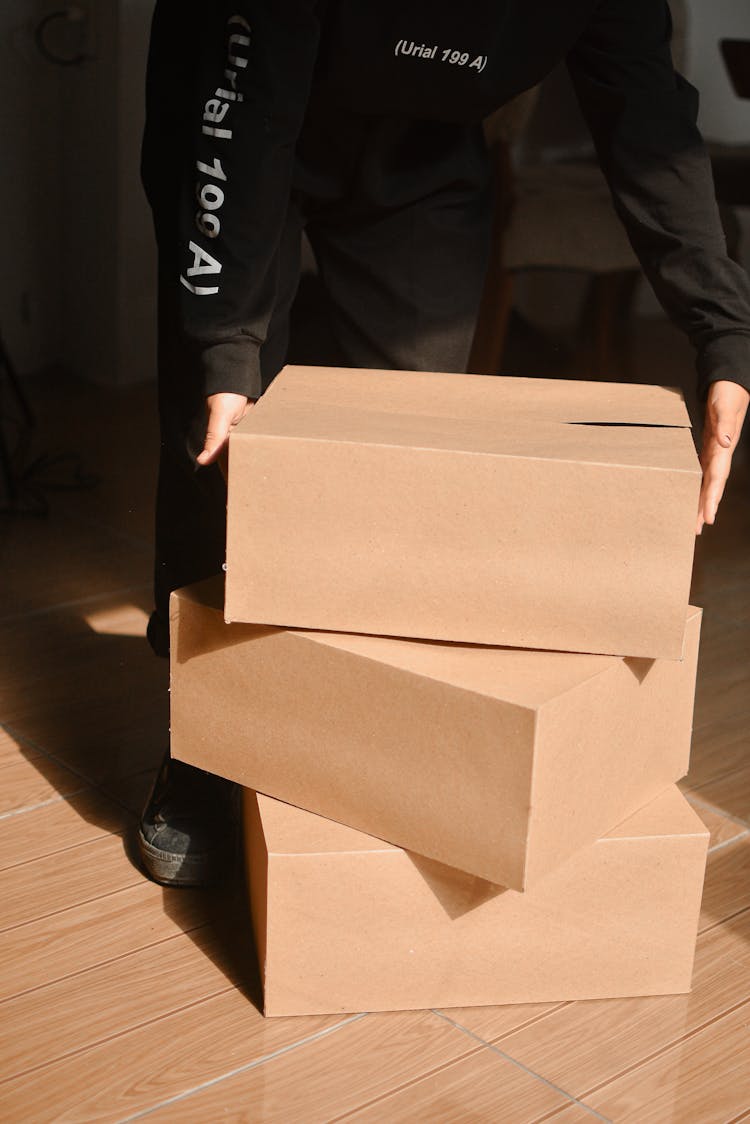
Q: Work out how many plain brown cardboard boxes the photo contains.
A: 3